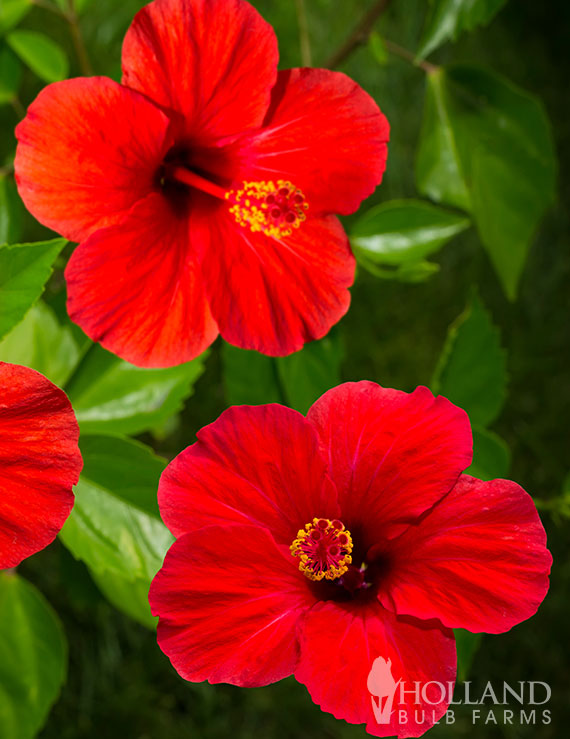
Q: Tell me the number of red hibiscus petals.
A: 11